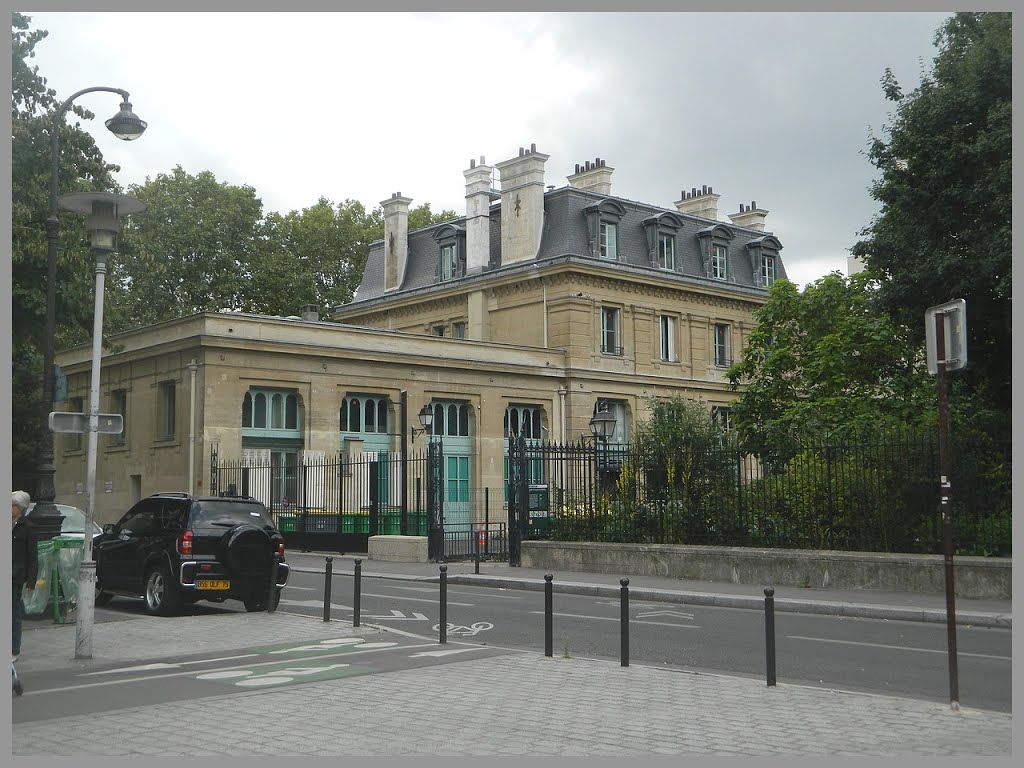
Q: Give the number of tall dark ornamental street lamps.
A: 1